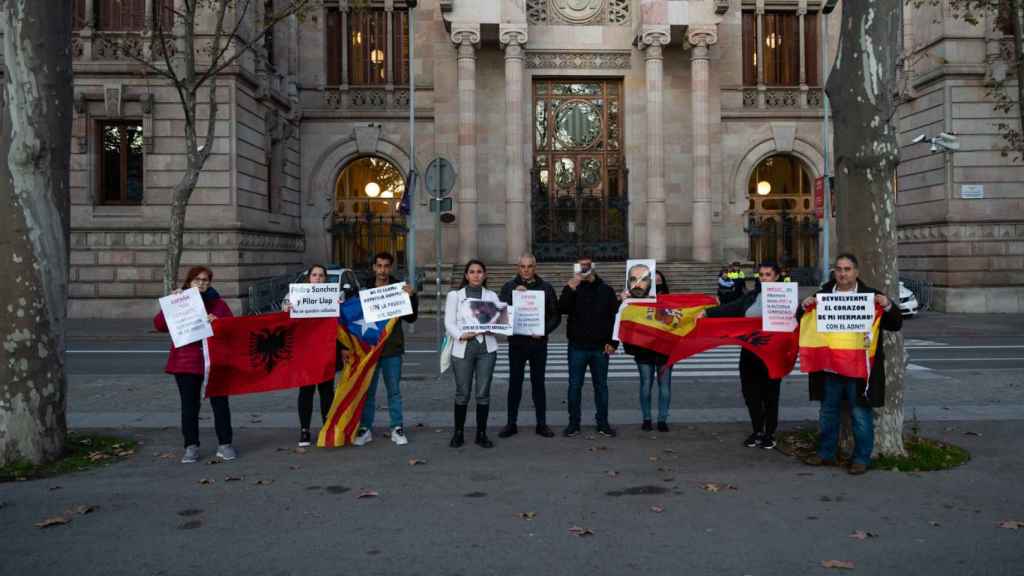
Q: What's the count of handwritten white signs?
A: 6